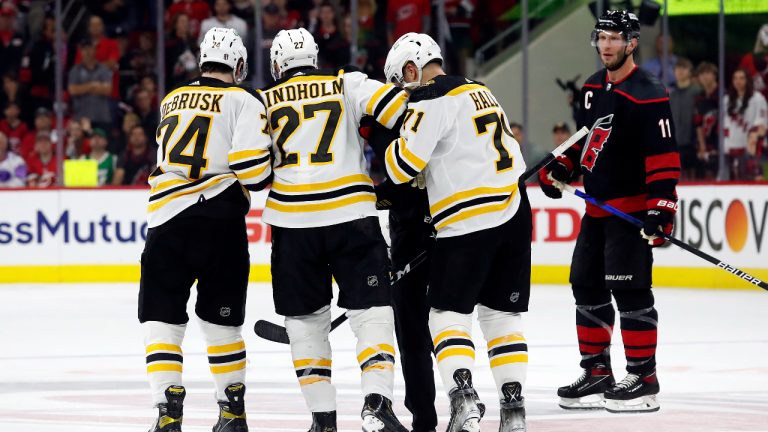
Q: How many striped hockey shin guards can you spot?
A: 8